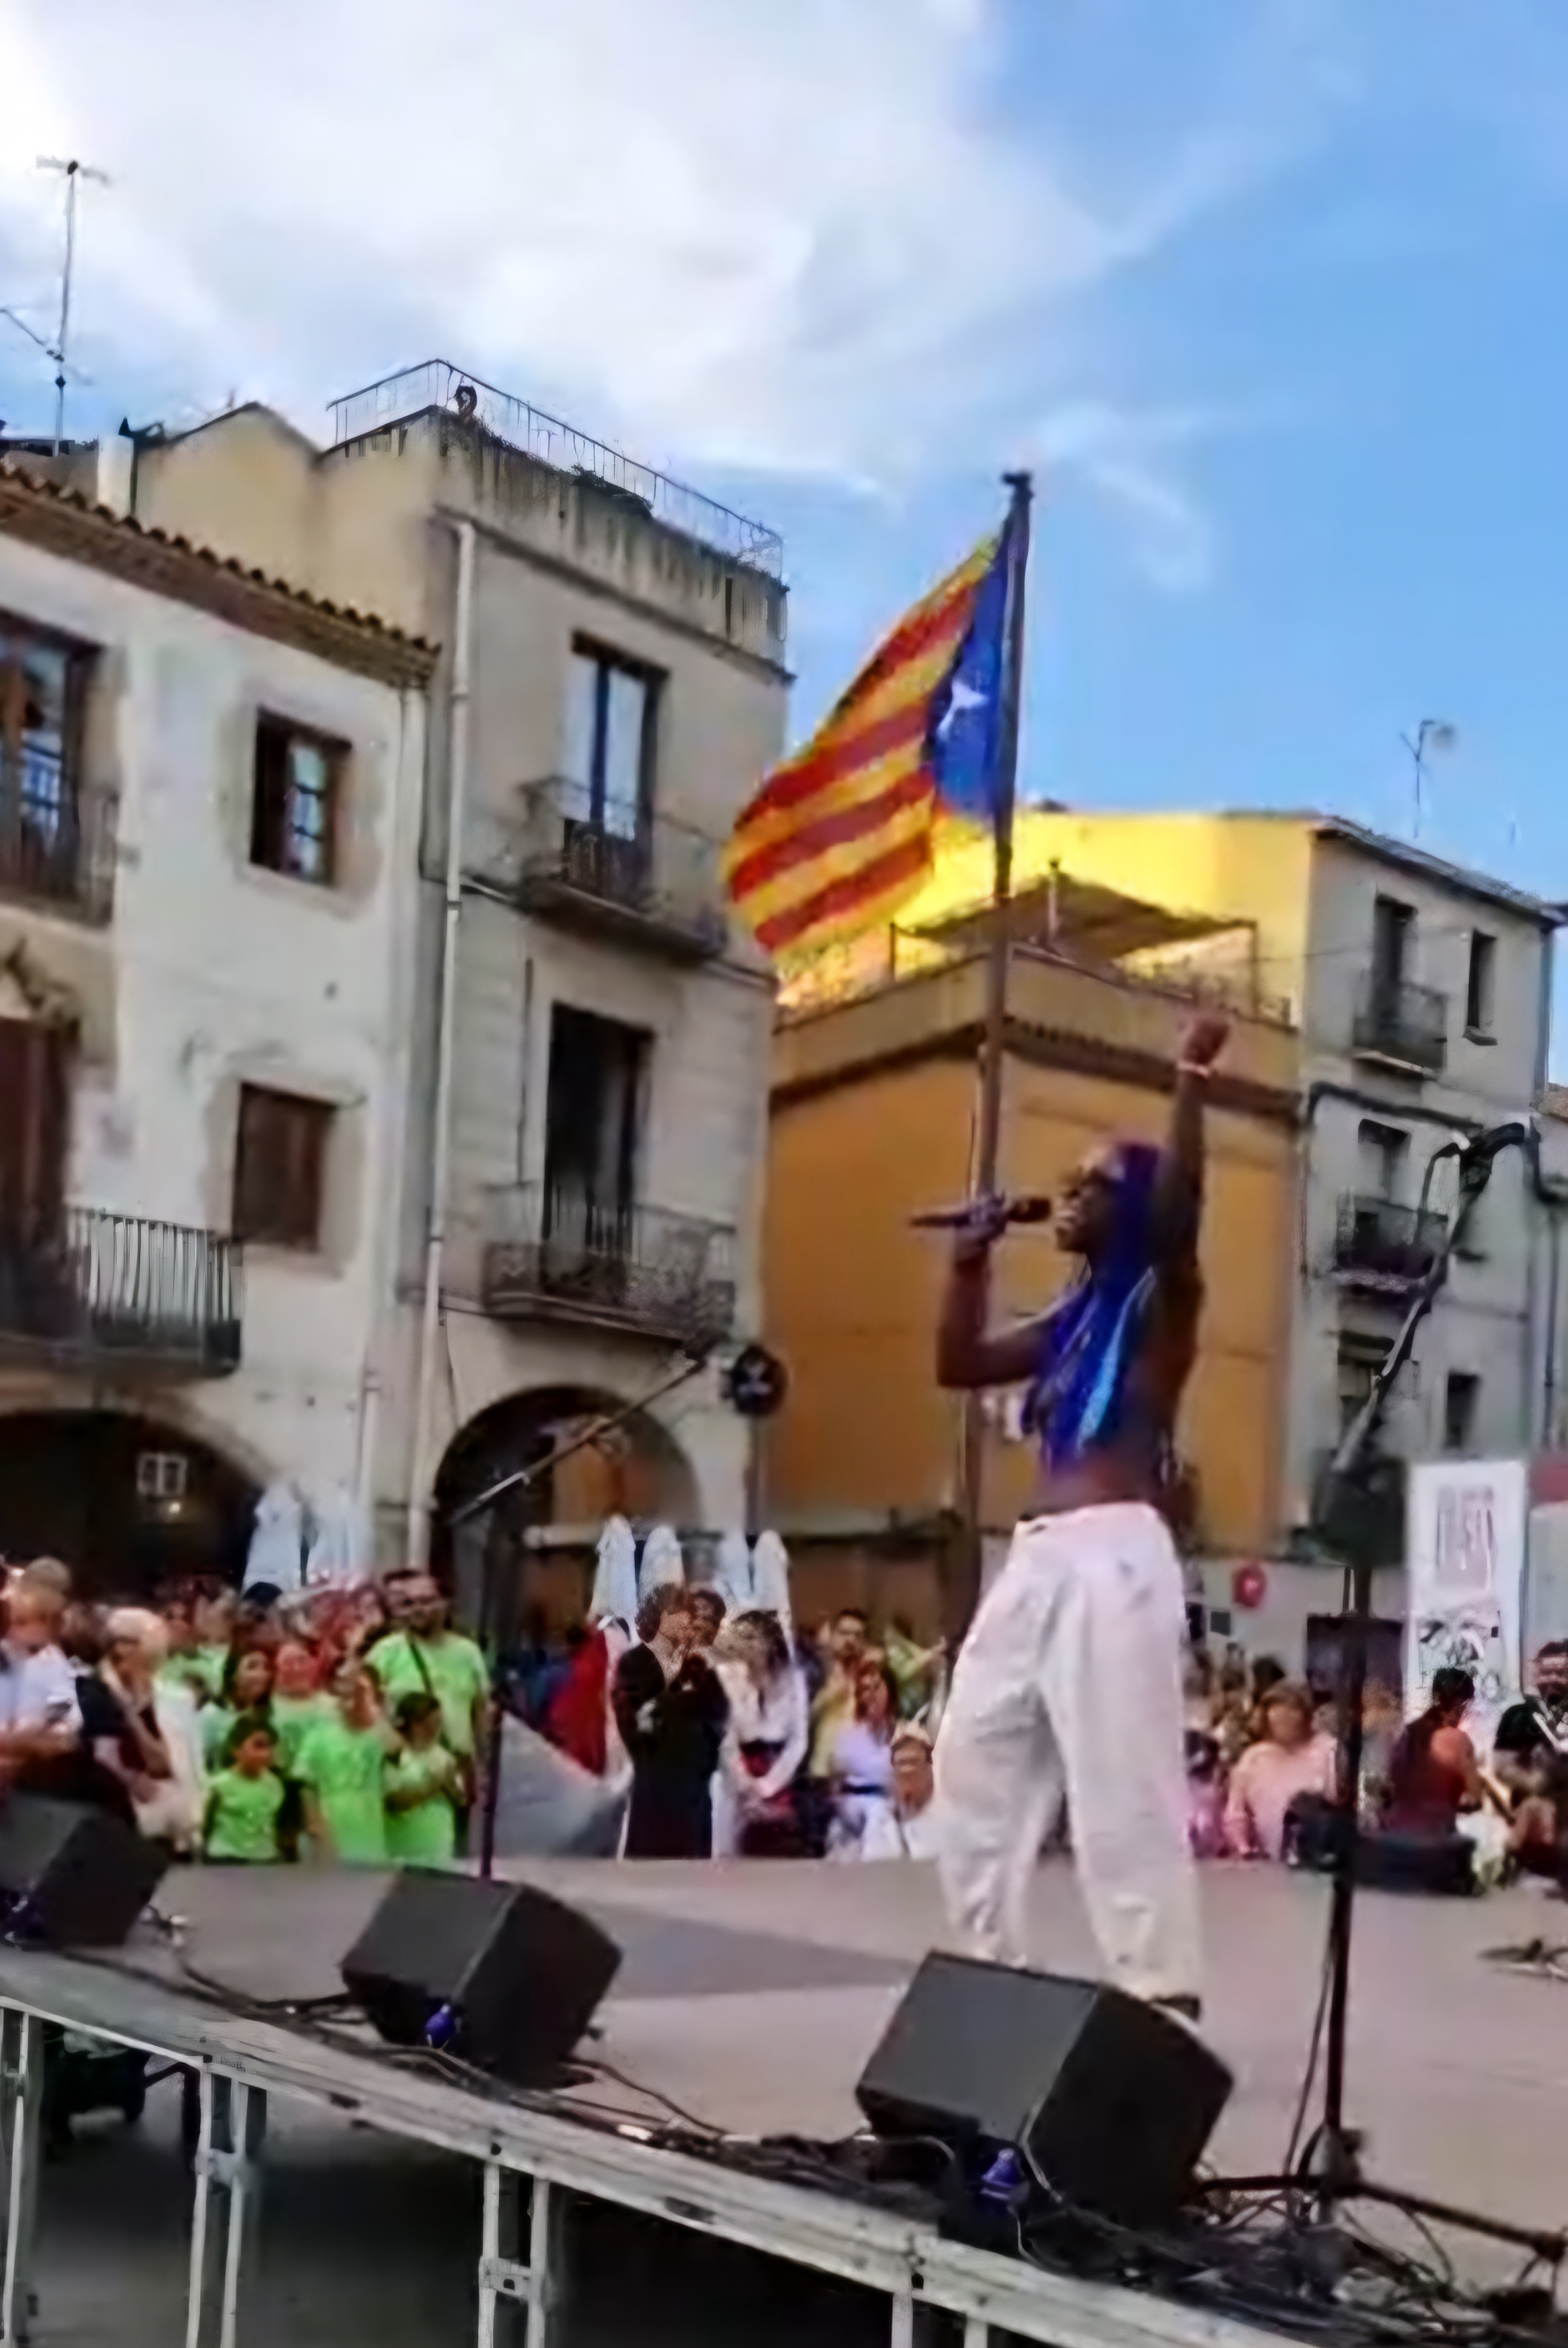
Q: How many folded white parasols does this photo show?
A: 6